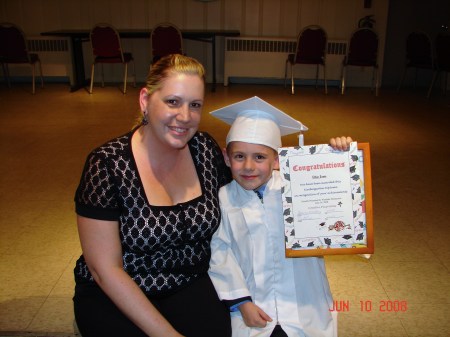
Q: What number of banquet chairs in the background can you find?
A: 7